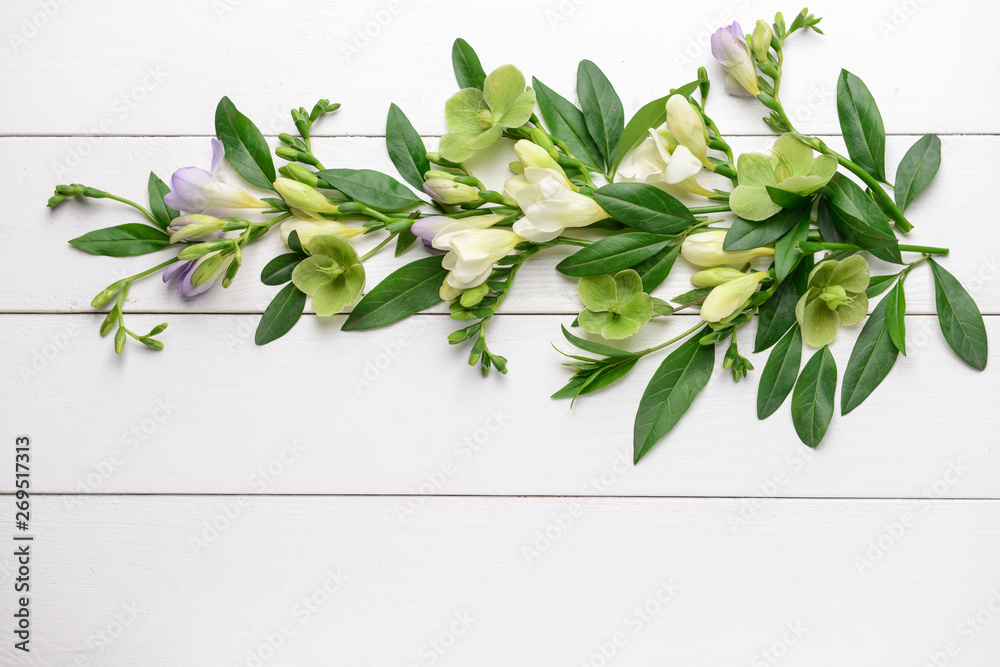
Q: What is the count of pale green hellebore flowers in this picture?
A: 5